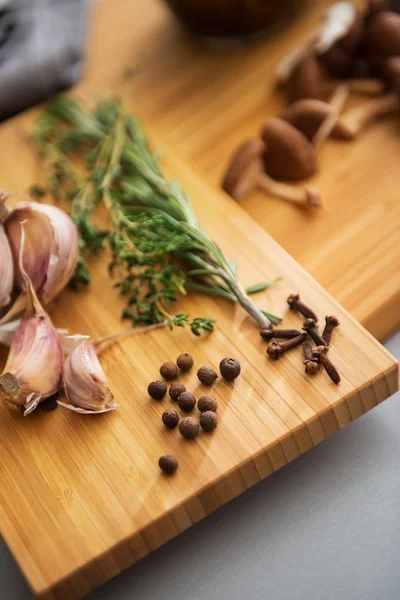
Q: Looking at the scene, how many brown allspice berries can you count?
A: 12